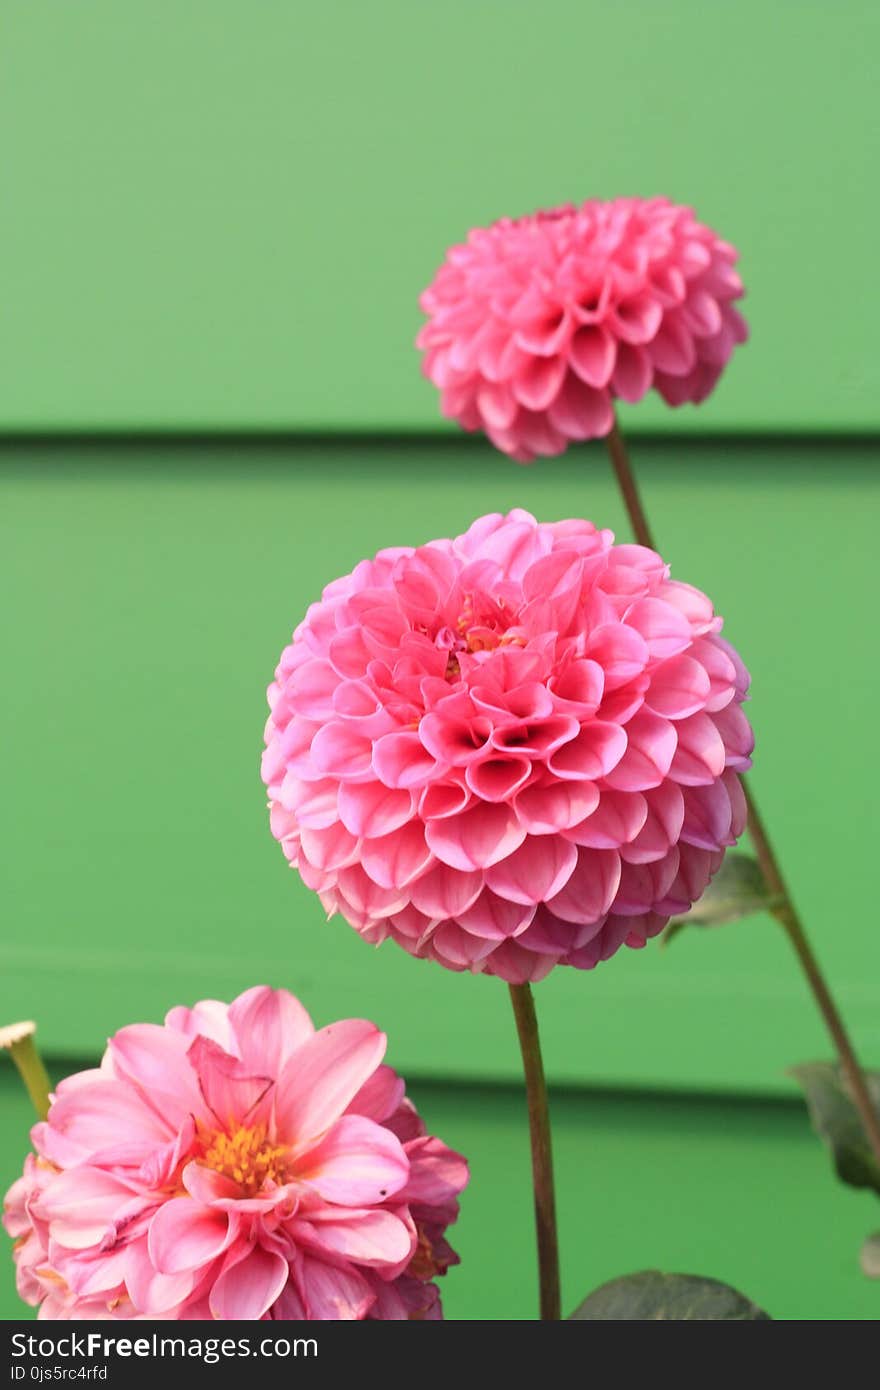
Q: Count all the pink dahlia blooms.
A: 3